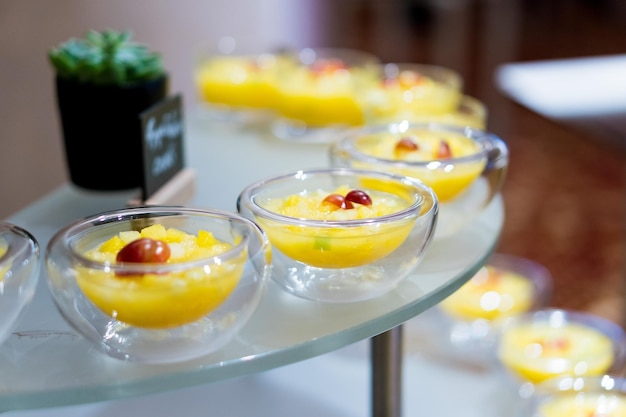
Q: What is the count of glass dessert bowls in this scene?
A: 11